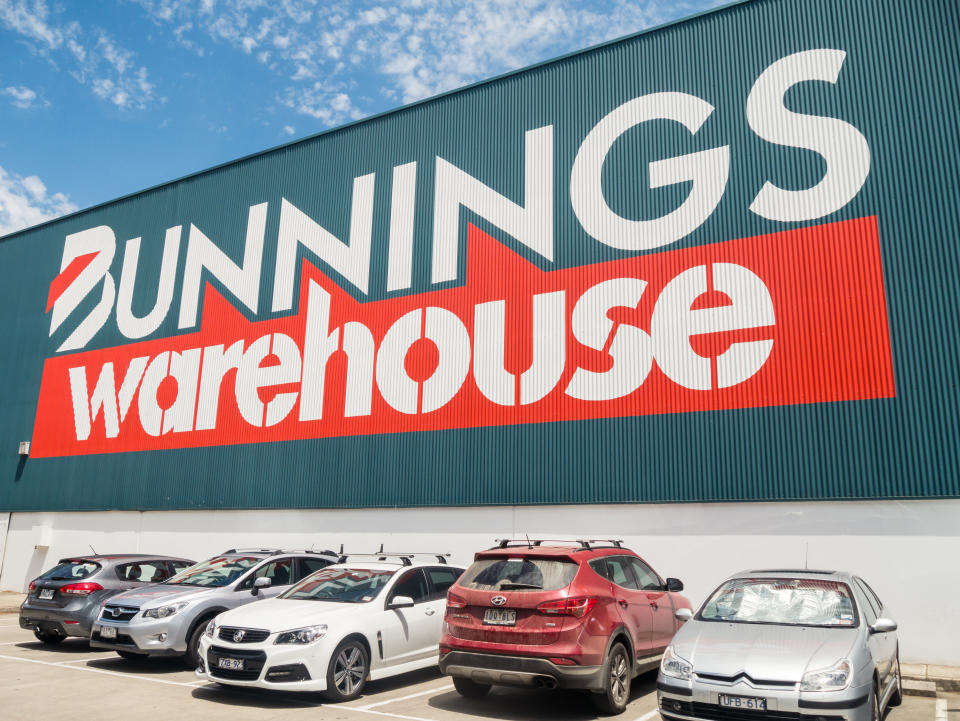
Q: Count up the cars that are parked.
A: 5